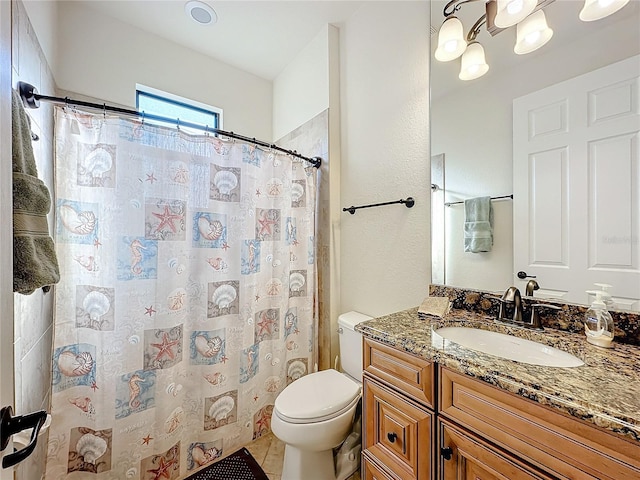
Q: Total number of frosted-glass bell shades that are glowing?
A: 5